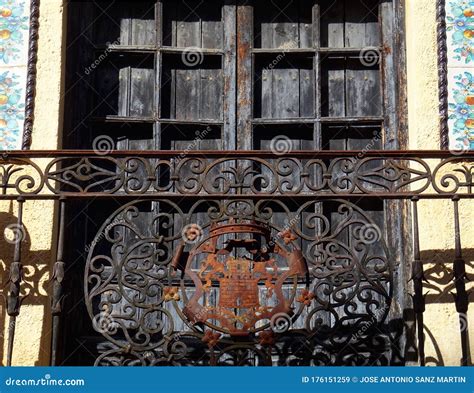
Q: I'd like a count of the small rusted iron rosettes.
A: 6